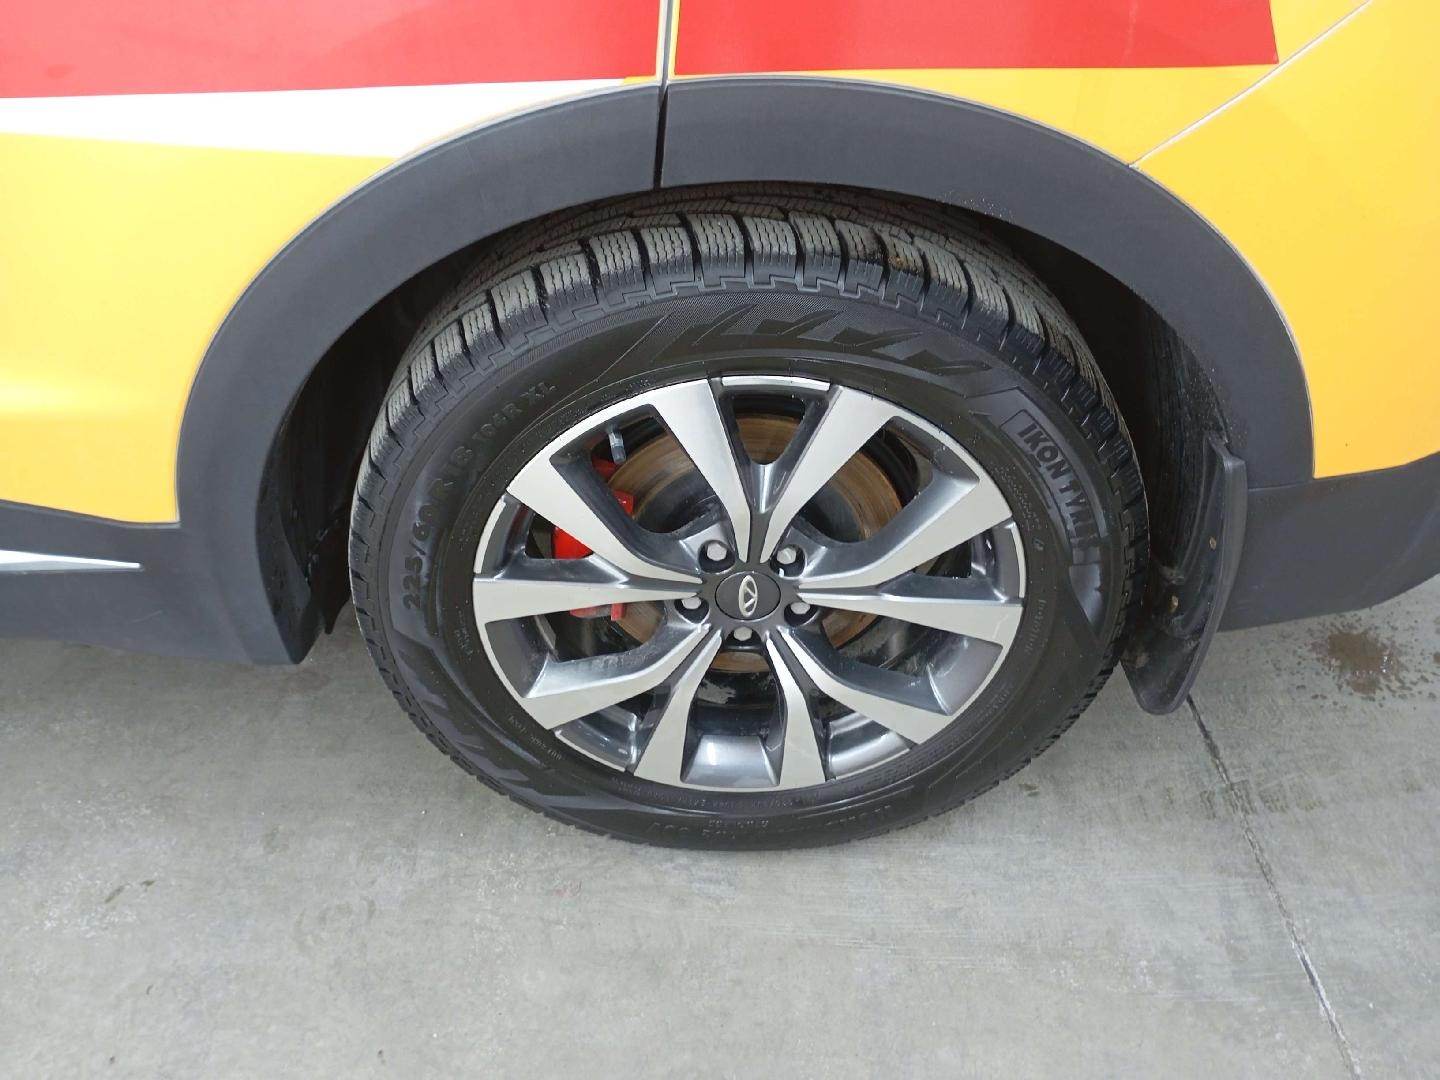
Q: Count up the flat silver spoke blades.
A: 10